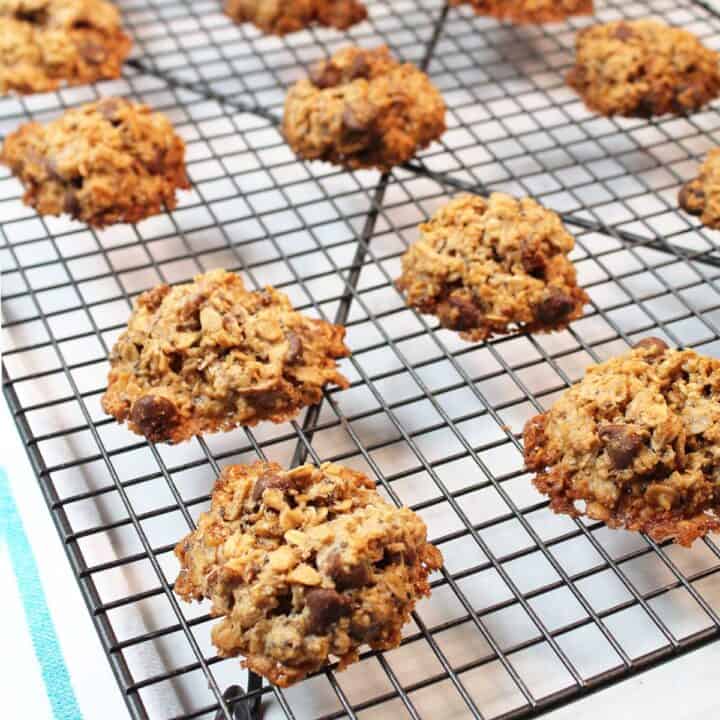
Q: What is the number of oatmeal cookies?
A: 11